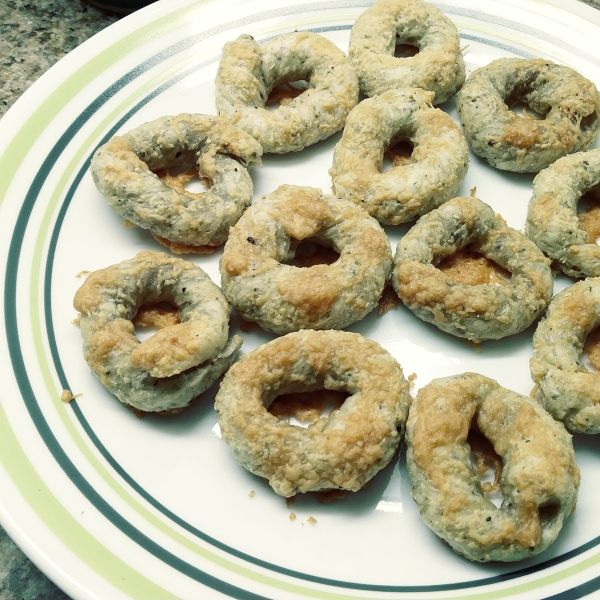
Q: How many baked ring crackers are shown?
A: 12